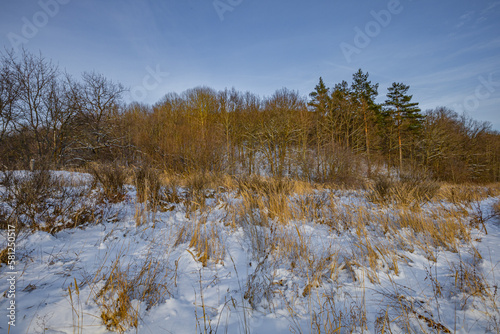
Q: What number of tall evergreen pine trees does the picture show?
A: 4